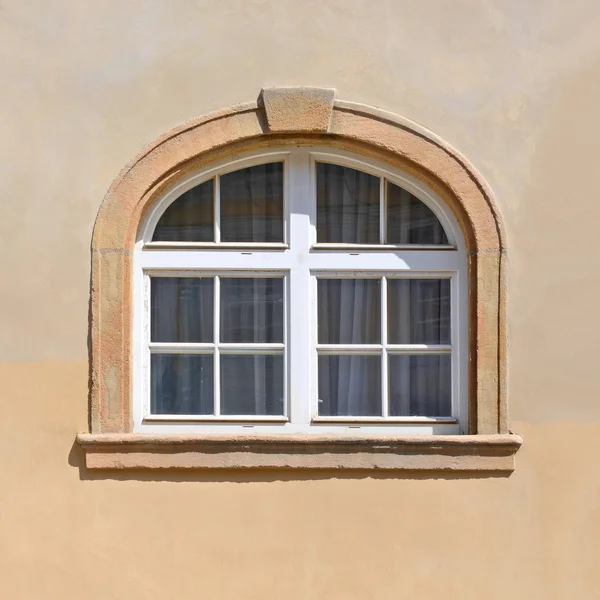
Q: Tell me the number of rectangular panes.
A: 8